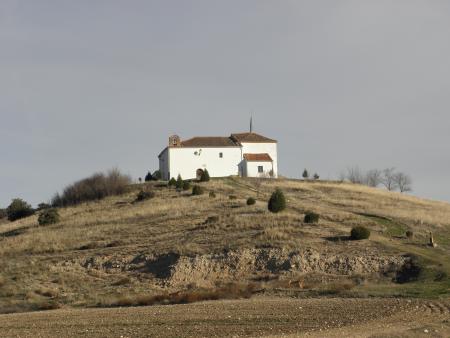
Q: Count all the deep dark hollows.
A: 2